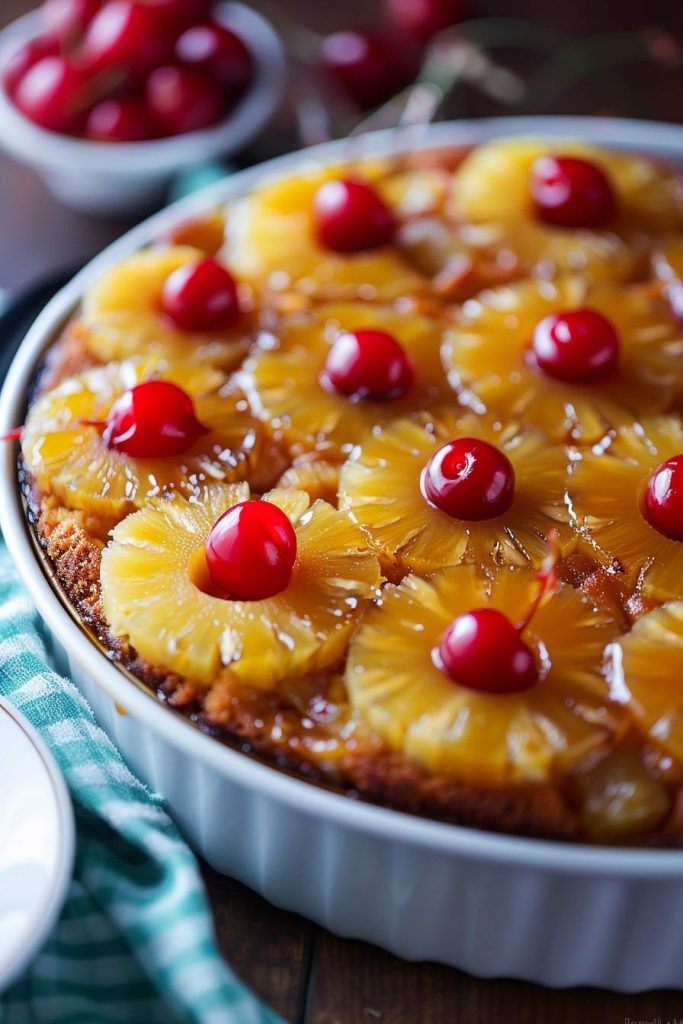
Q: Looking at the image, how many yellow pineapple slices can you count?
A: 12